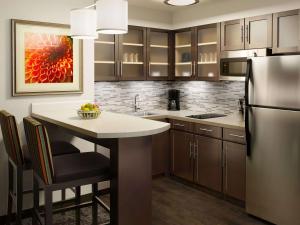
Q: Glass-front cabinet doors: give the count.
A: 5